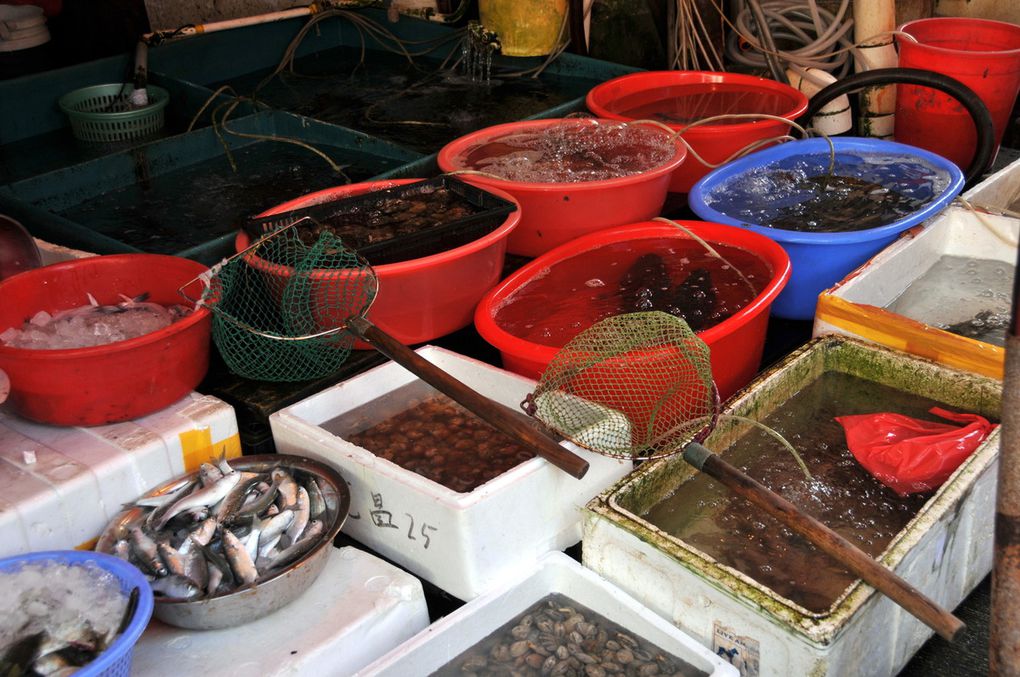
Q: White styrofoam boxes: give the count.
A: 7